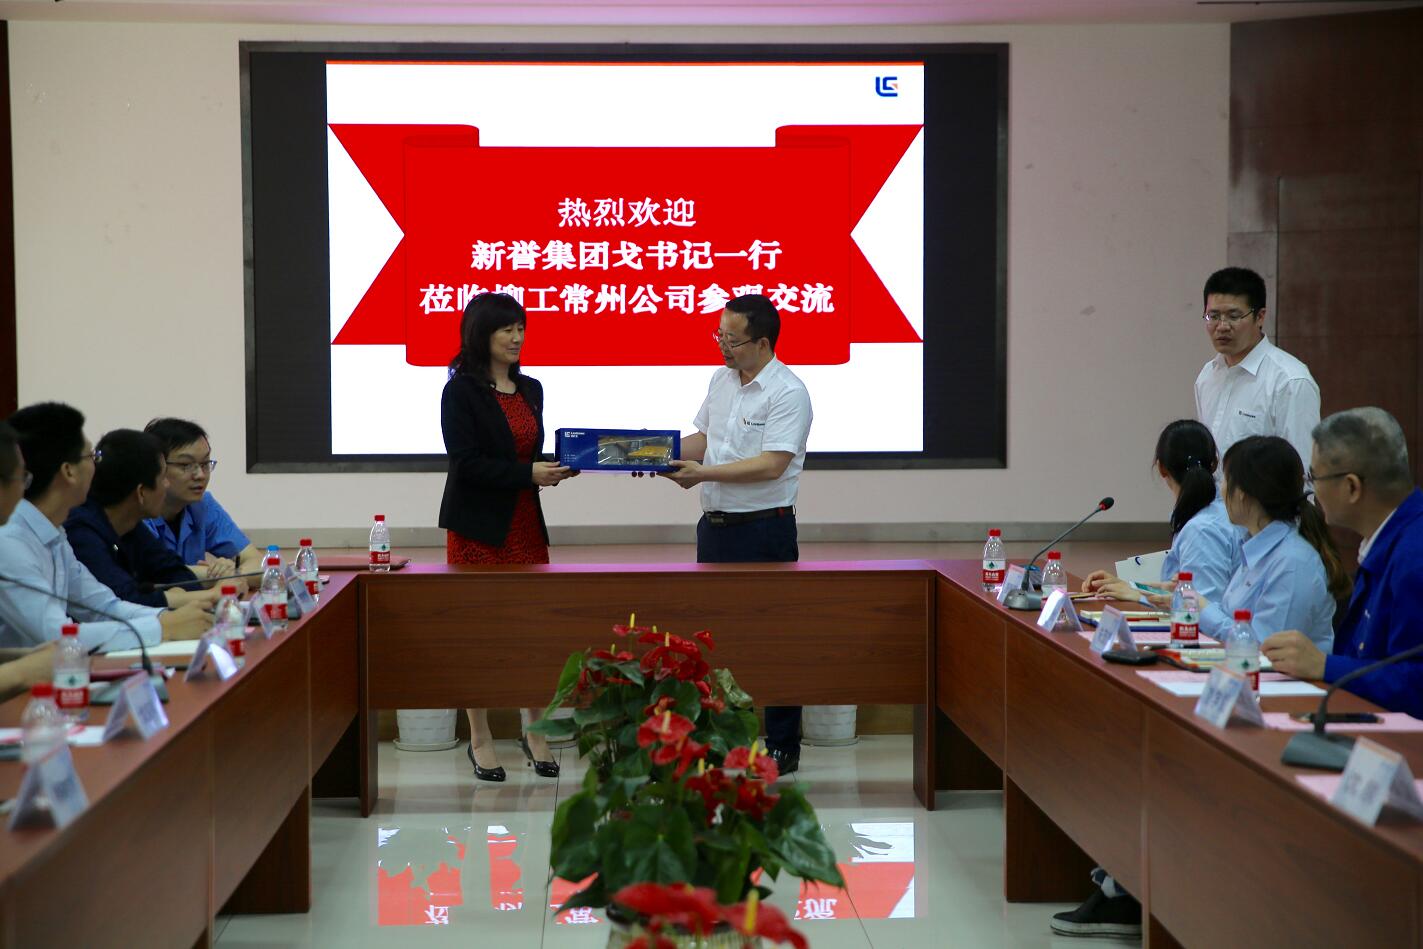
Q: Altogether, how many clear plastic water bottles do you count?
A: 11